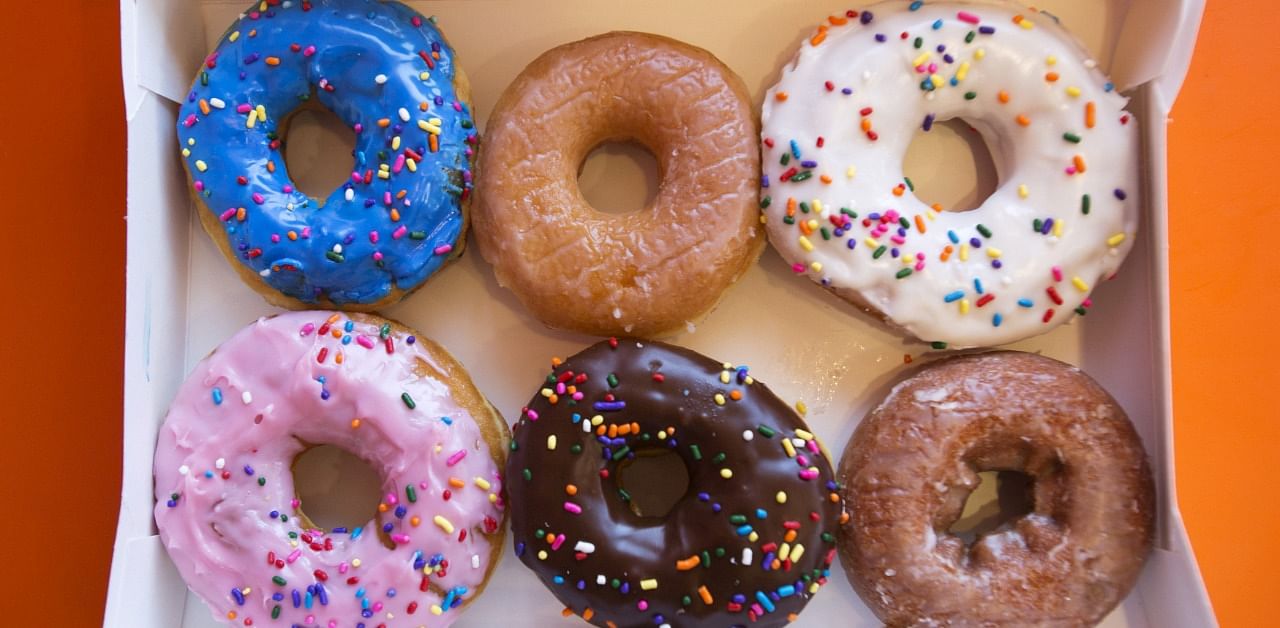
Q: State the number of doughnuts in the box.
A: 6